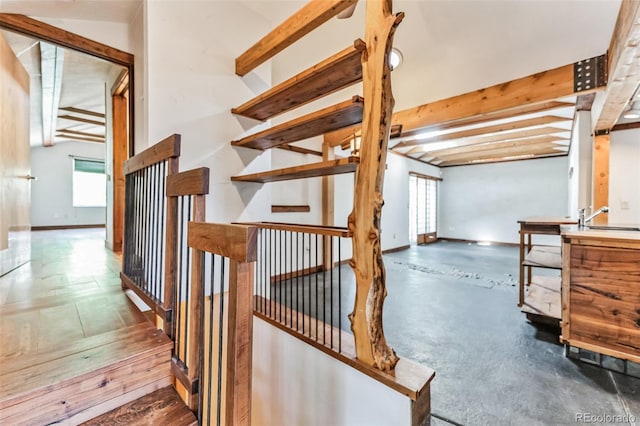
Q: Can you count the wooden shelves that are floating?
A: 3